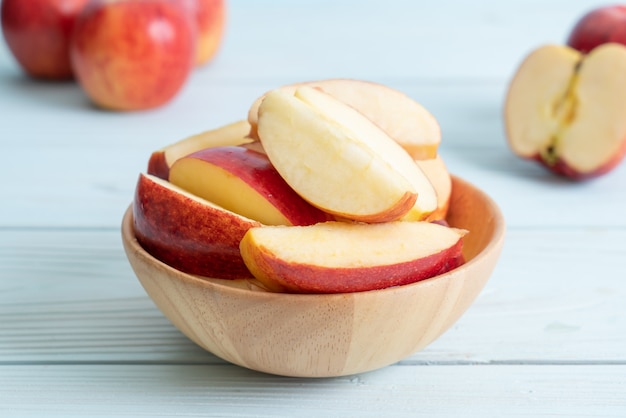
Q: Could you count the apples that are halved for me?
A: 1